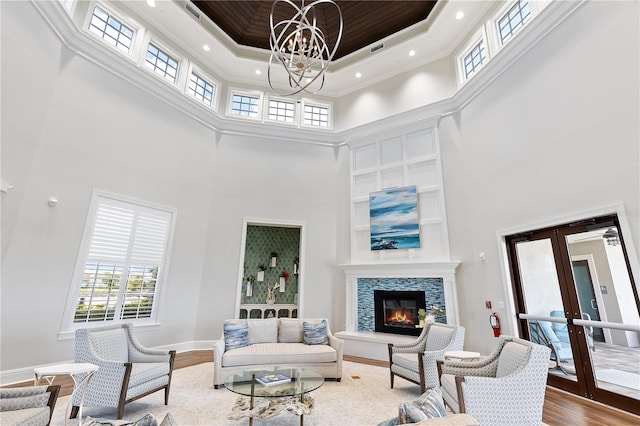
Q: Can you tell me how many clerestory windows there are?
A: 8